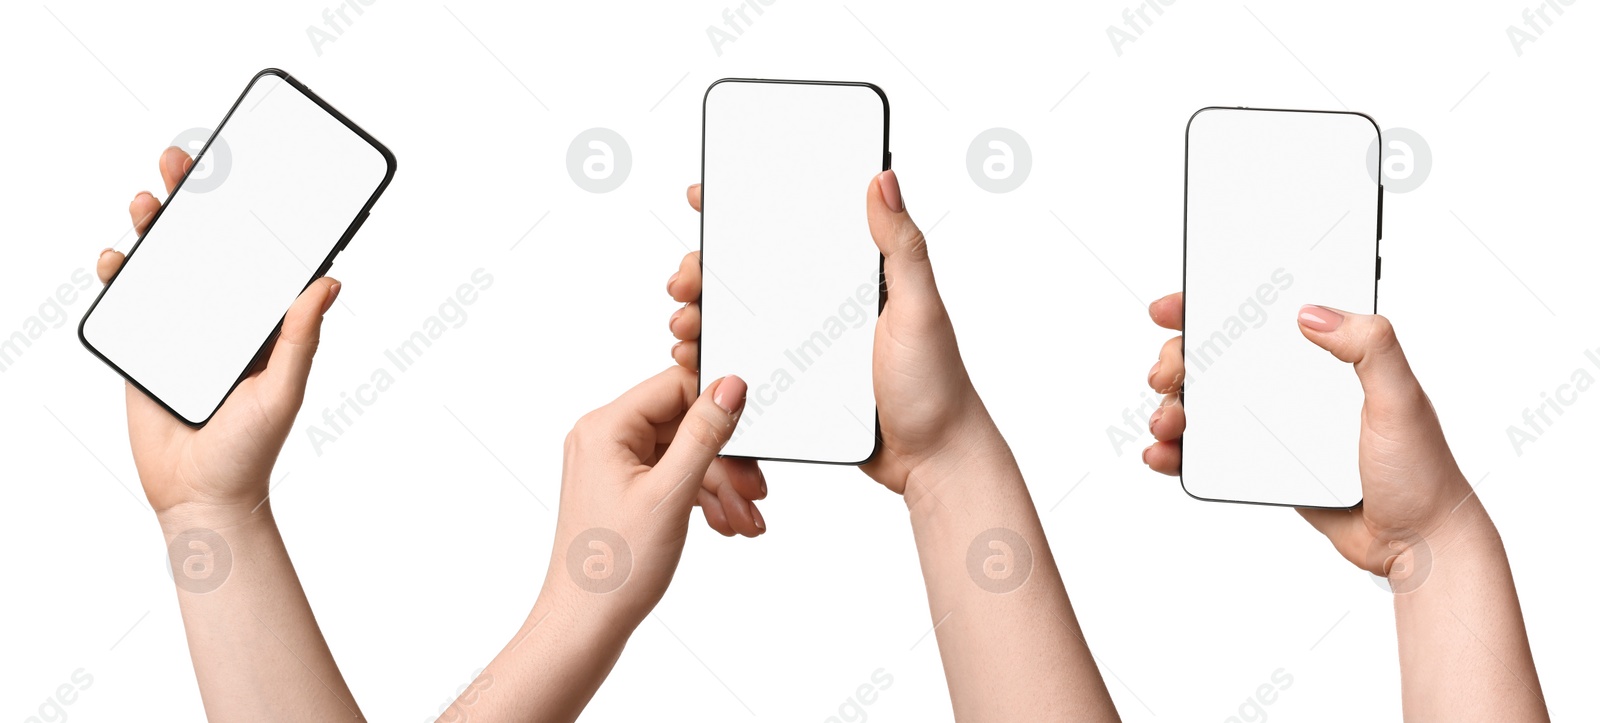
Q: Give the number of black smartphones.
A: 3